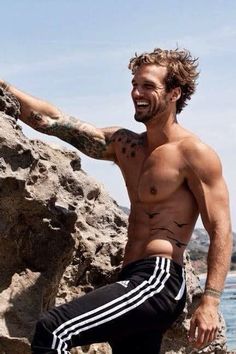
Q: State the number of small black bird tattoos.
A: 4